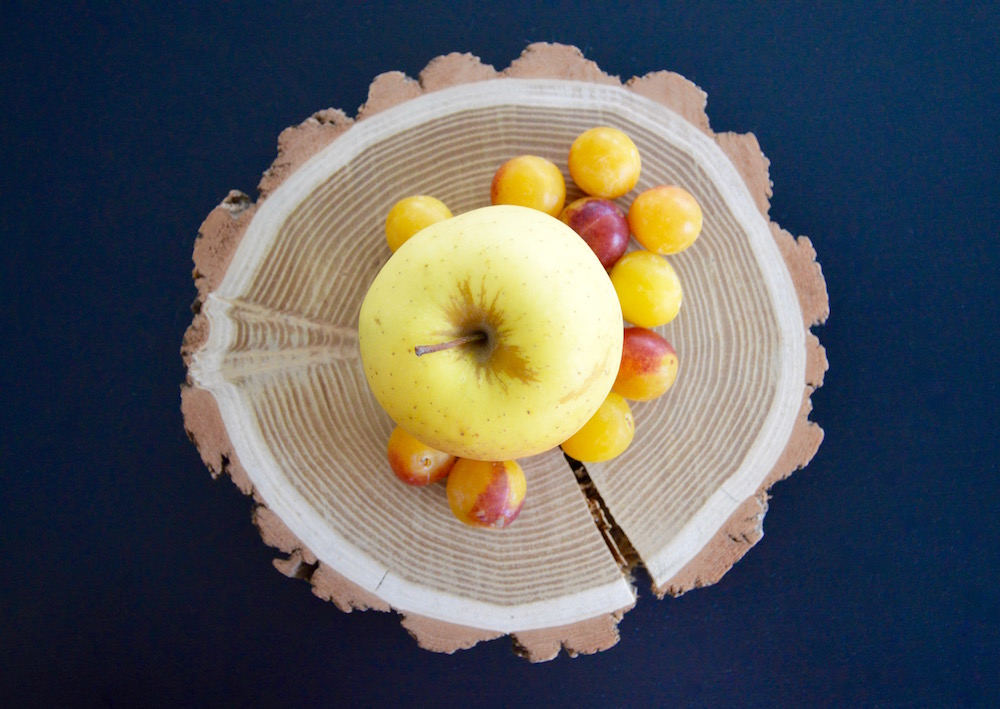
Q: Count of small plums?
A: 10